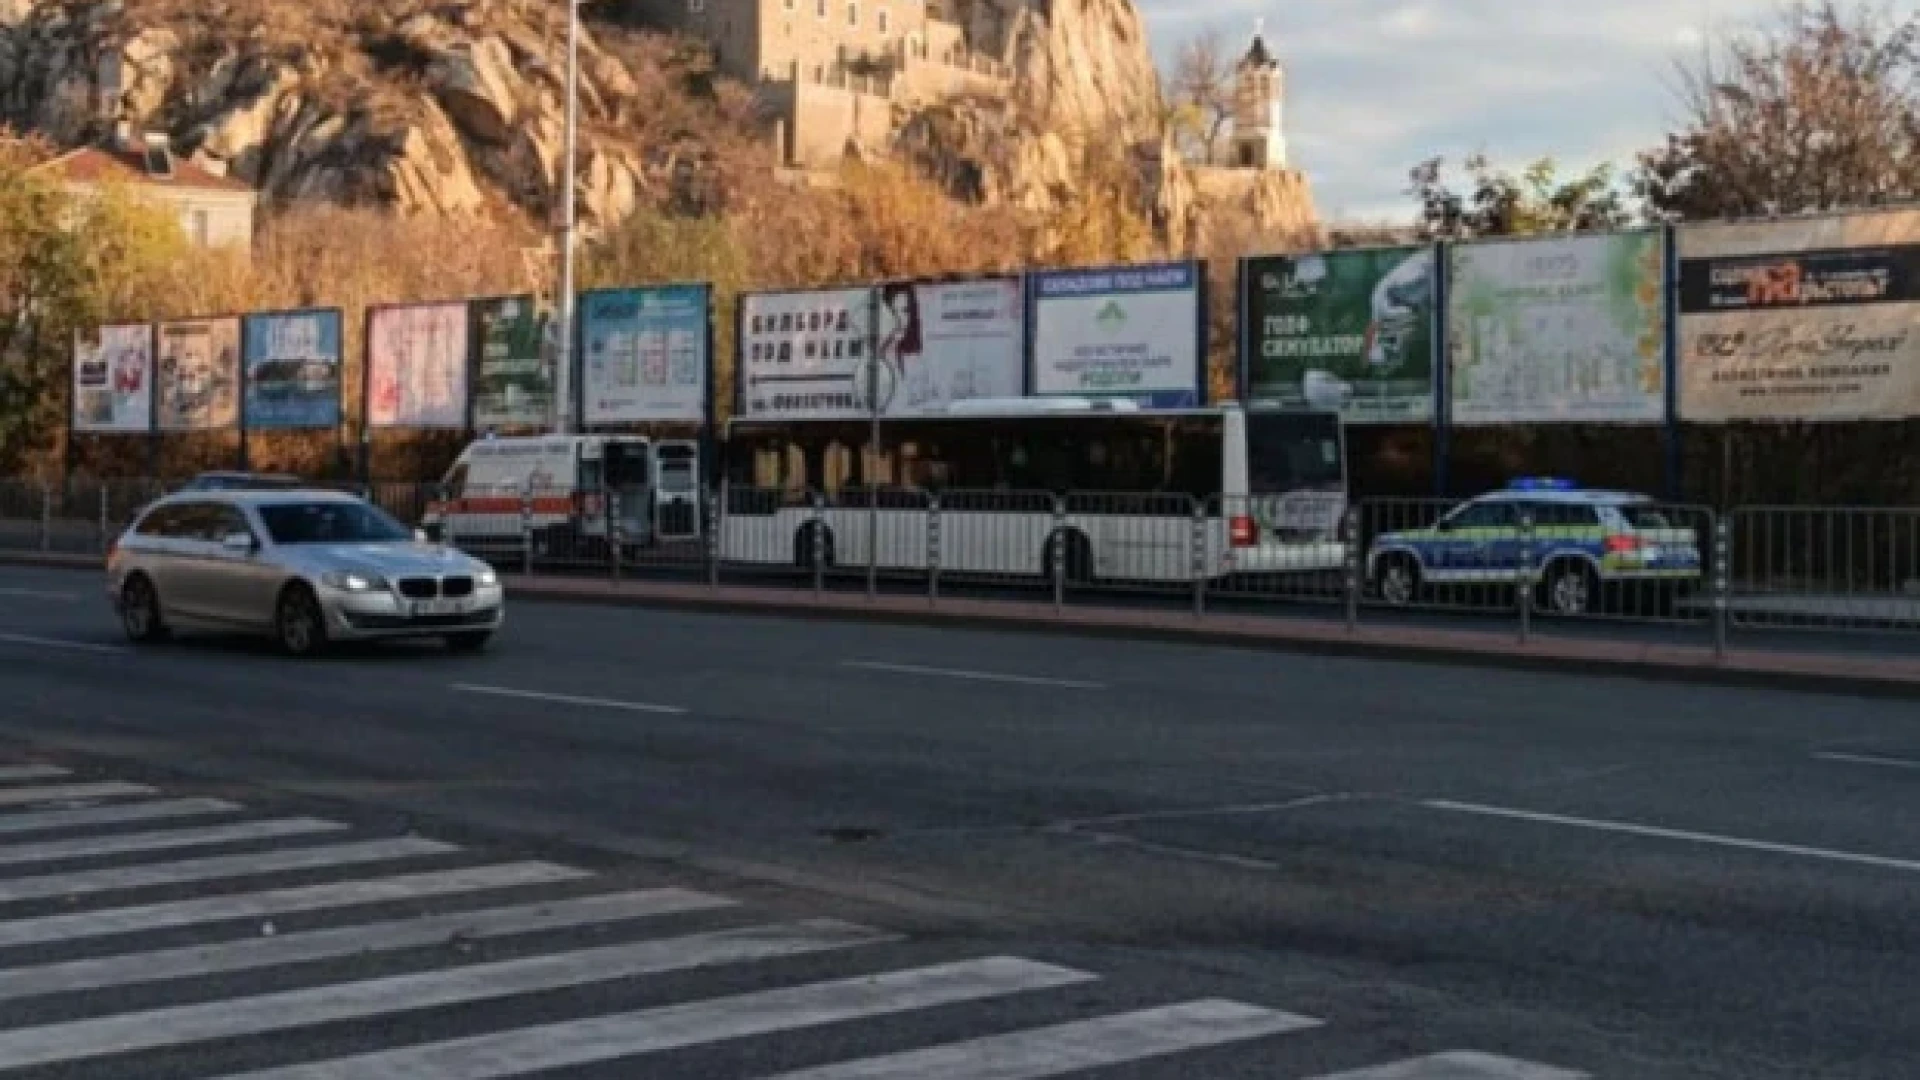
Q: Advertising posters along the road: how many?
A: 12